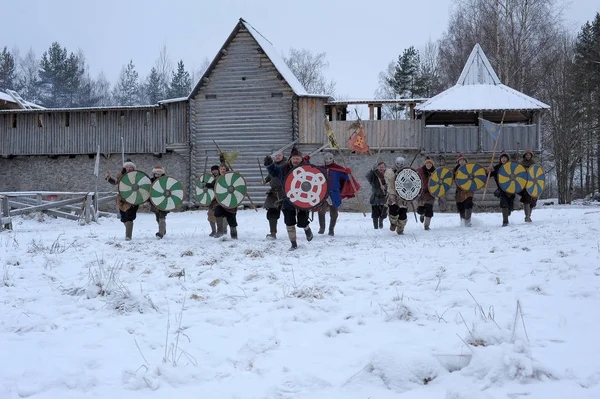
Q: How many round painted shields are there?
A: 10